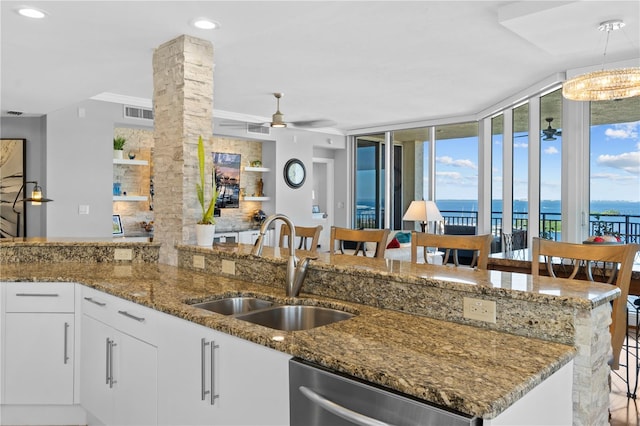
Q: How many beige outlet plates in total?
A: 4